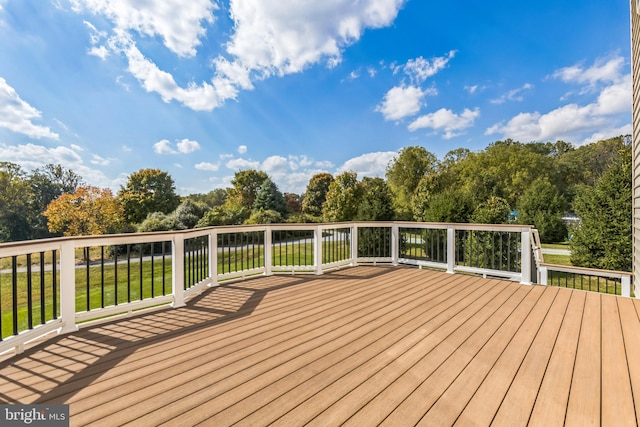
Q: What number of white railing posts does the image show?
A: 11